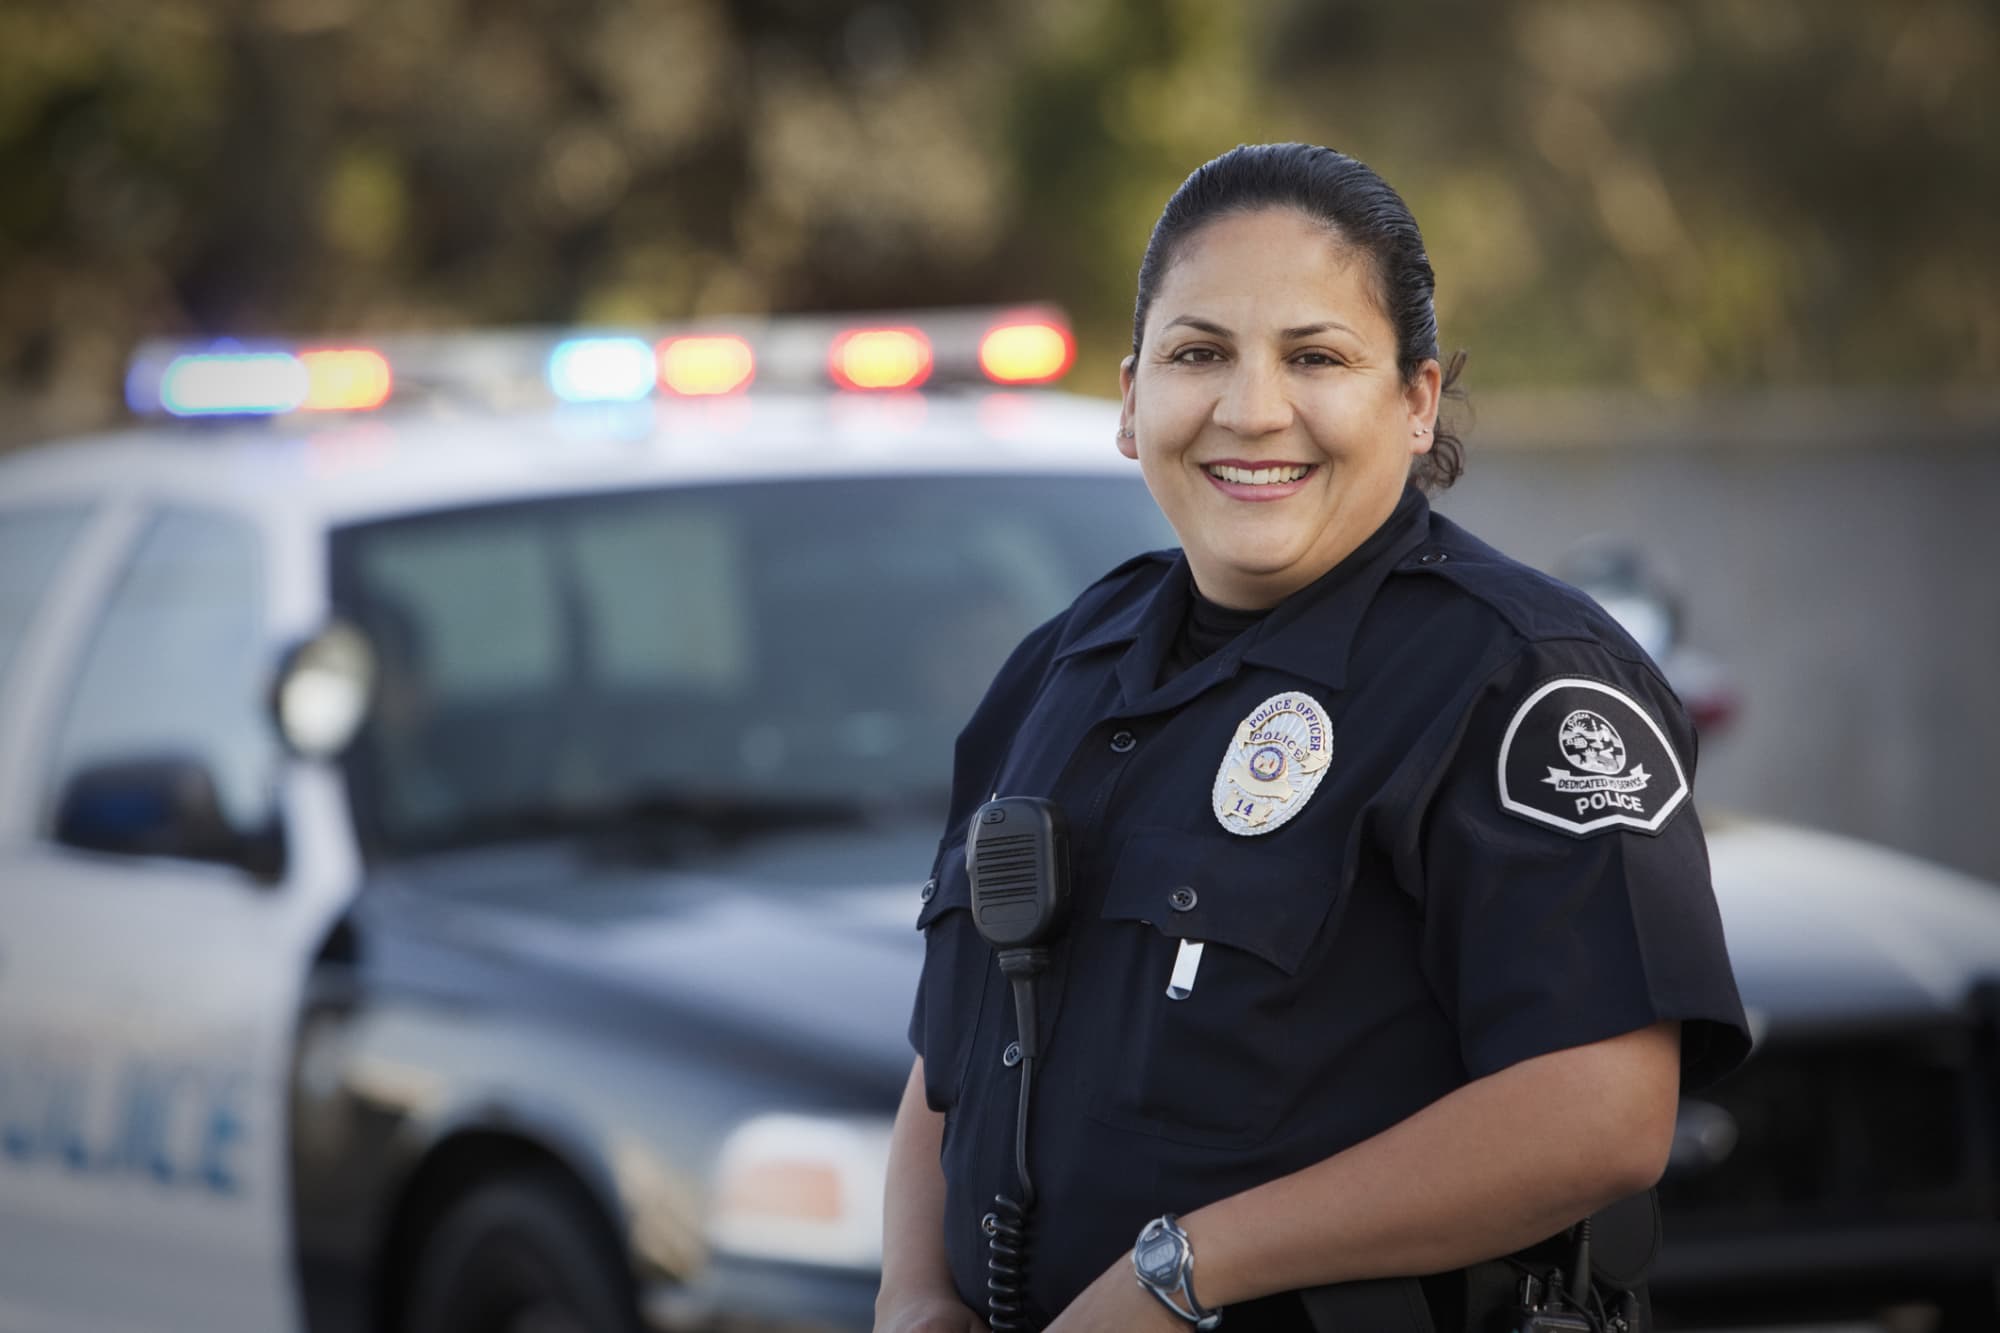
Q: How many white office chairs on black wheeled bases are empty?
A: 0